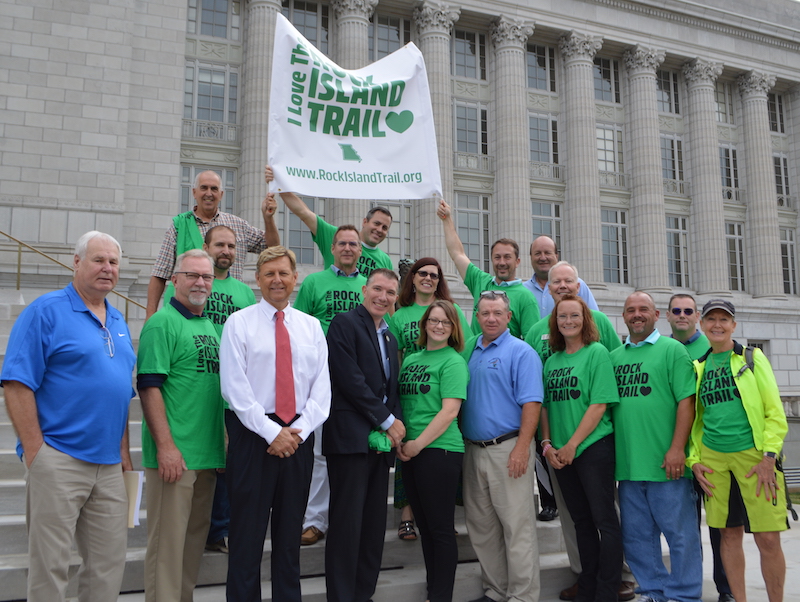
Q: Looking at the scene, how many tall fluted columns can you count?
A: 8